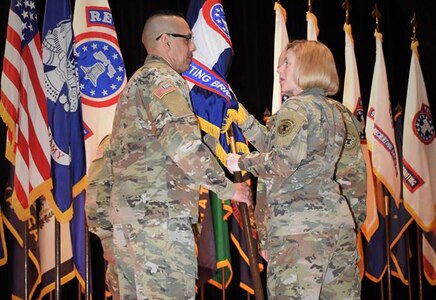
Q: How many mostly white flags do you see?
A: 6